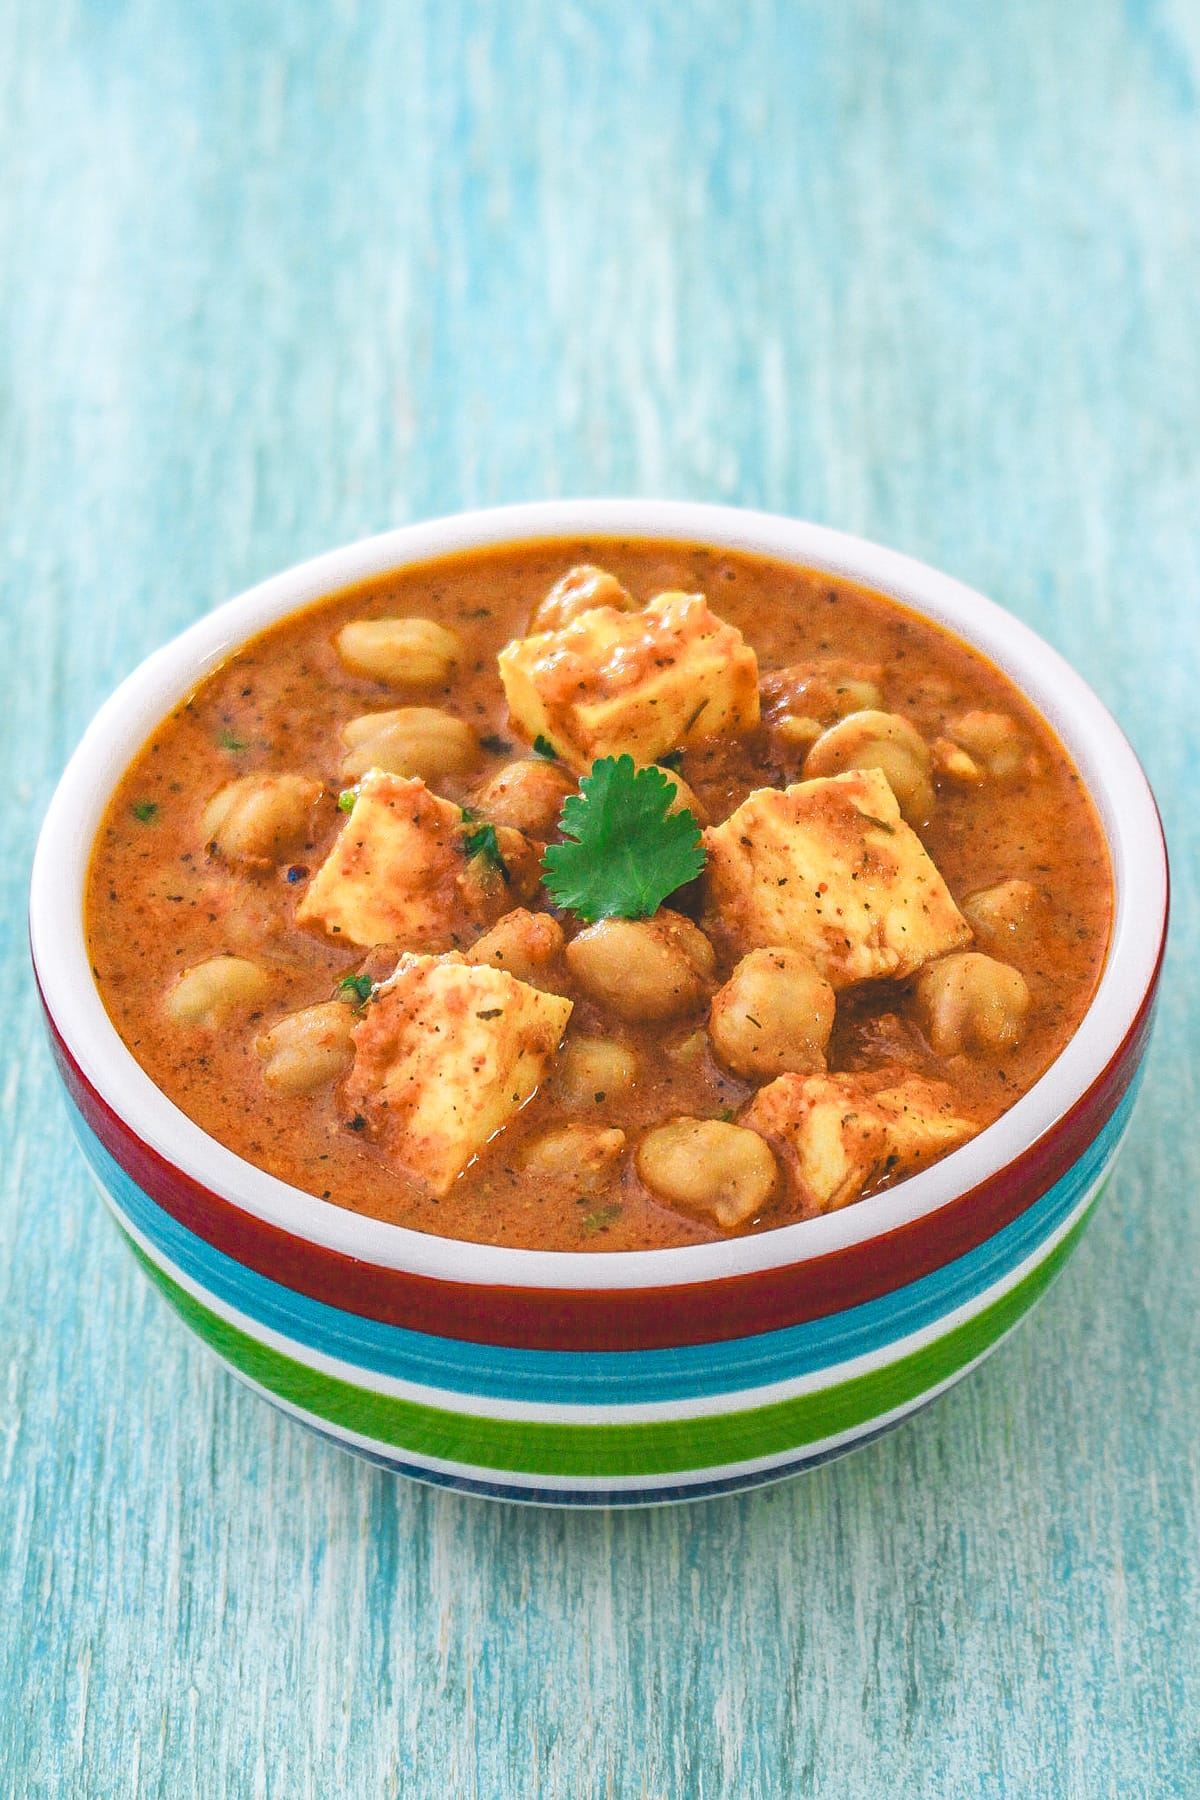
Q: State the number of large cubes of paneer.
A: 5